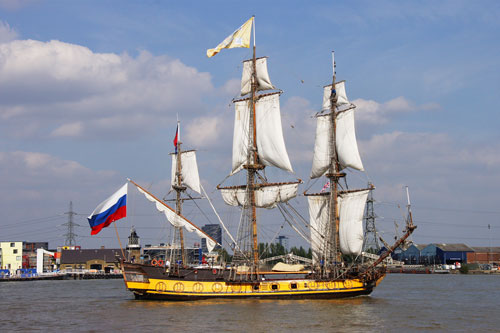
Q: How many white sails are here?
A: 8